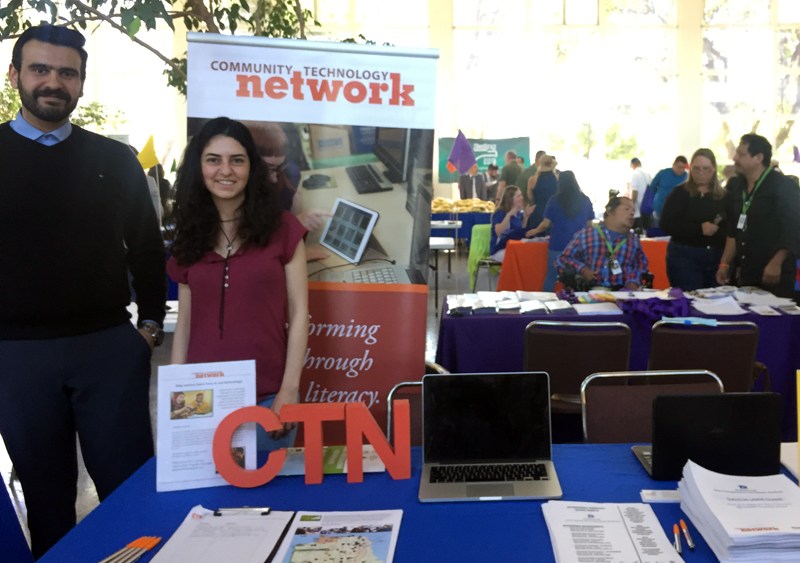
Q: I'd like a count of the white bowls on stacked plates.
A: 0